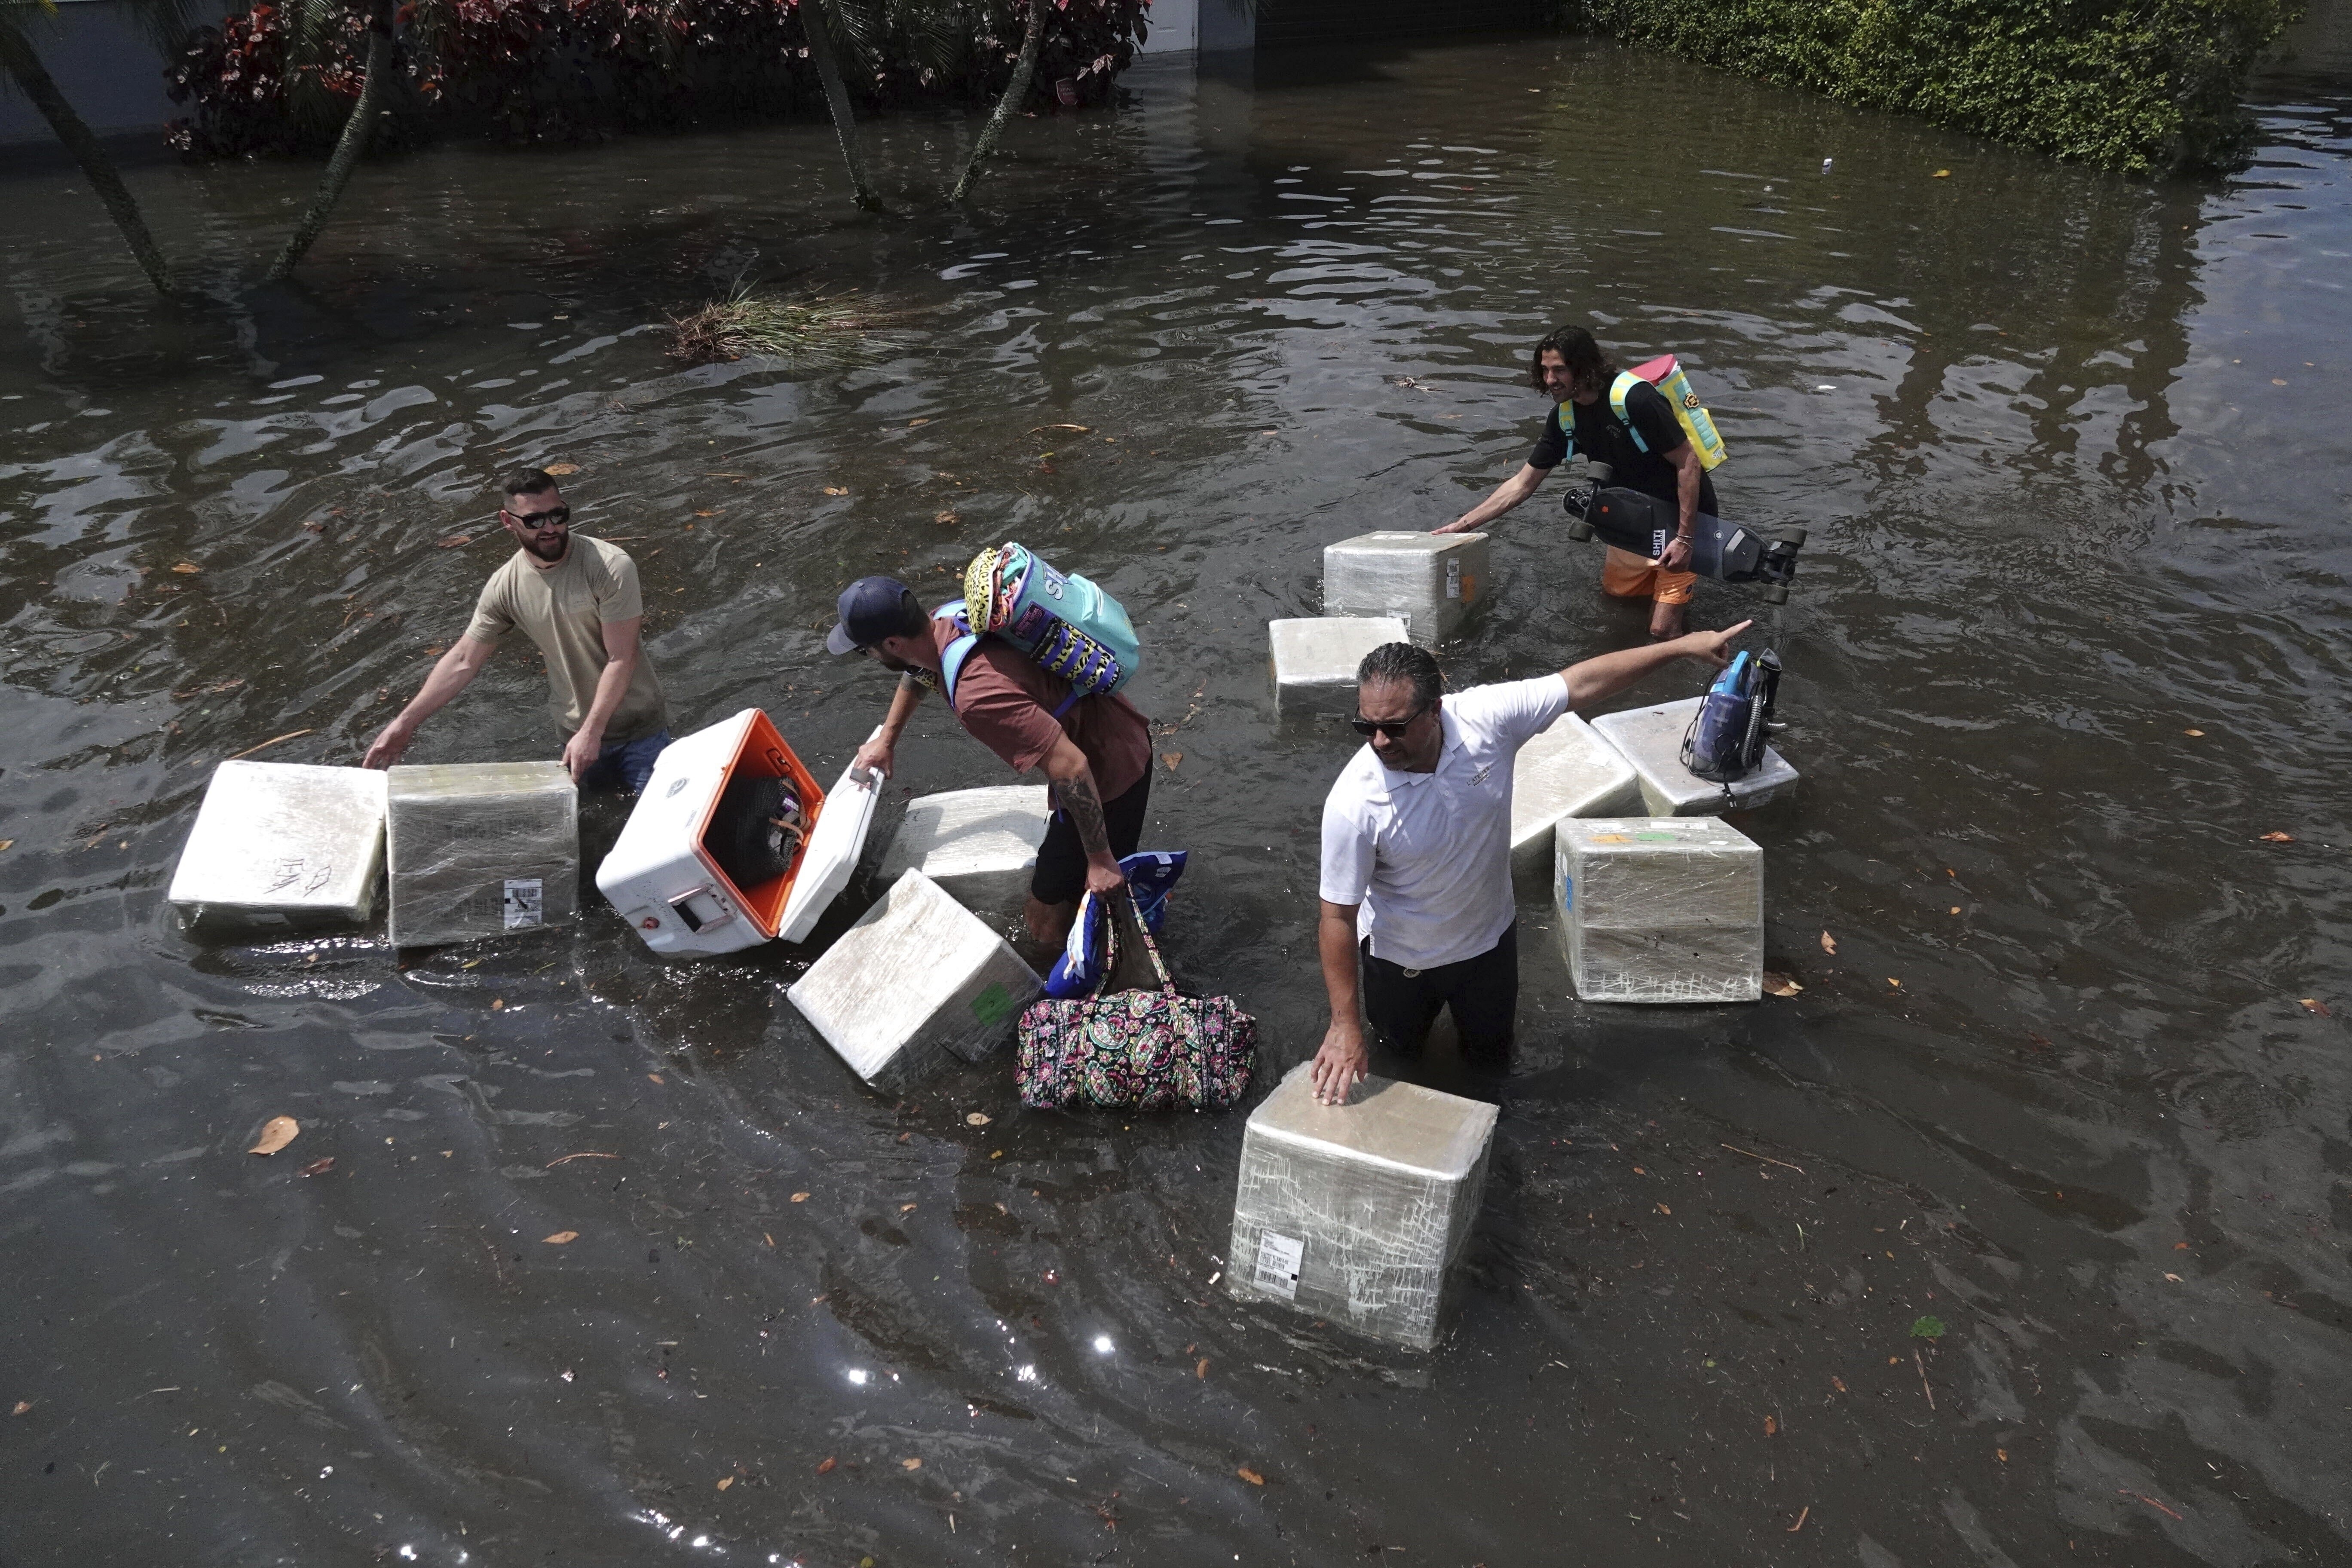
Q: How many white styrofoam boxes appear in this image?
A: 10